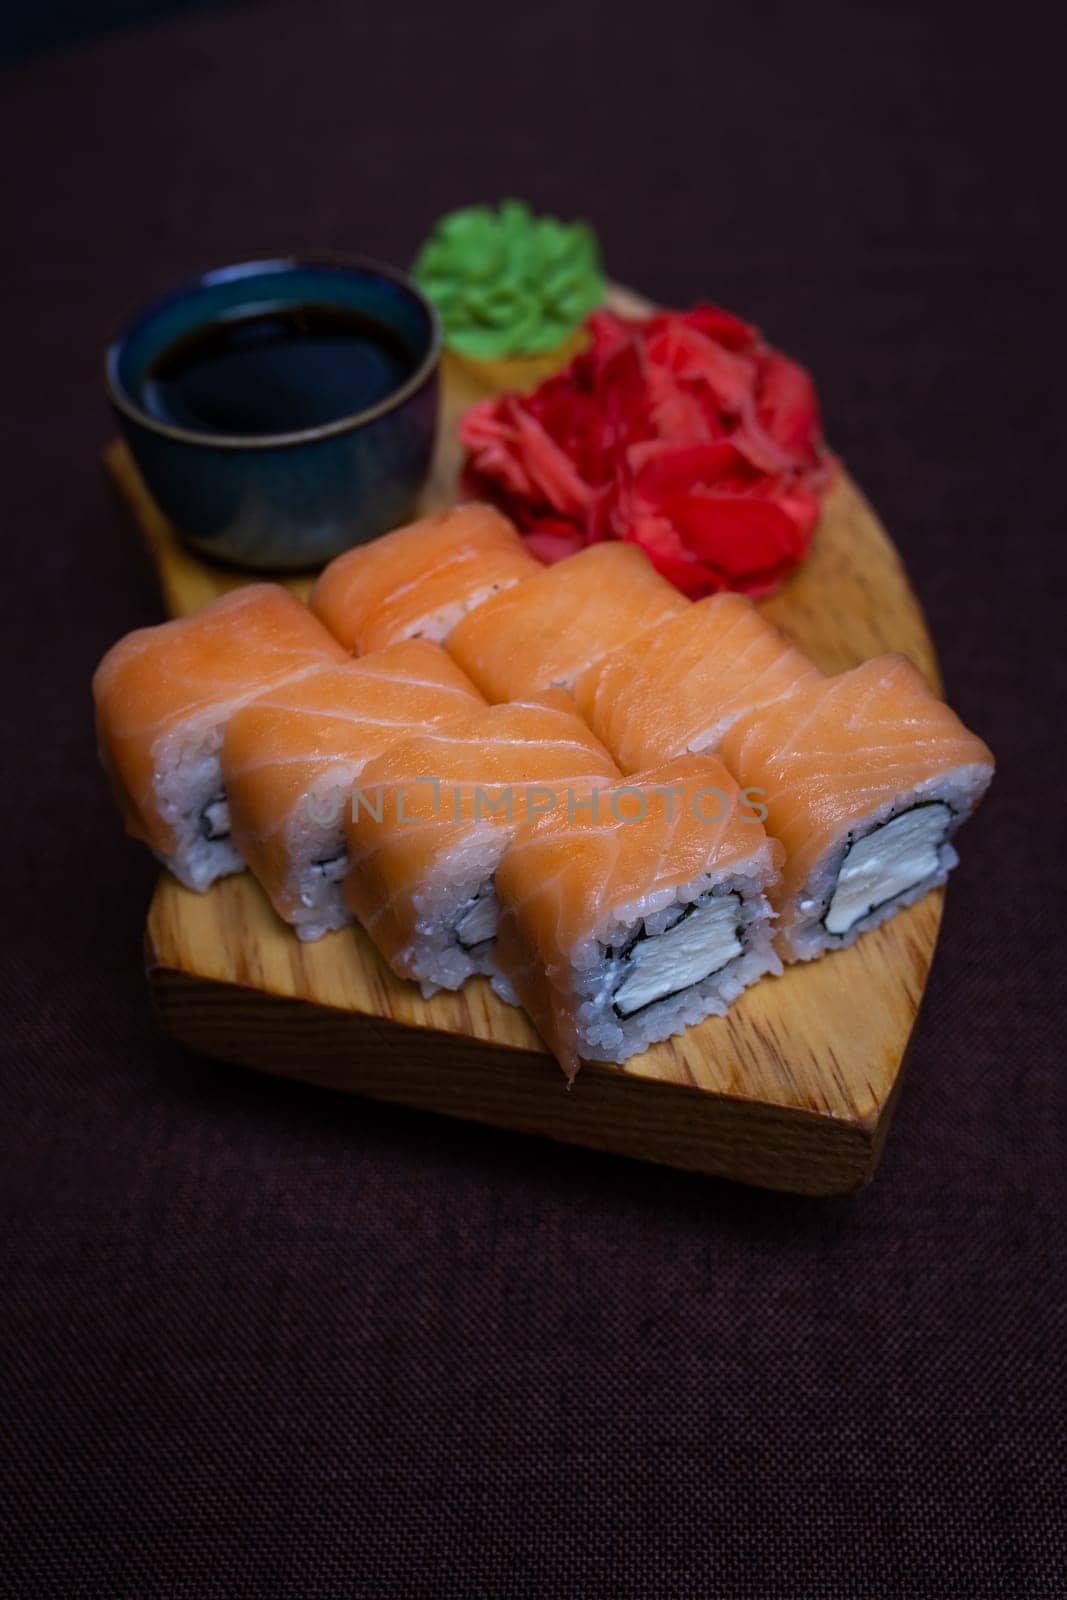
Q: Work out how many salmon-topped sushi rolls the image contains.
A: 8